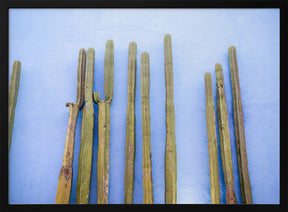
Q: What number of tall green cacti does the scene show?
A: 10